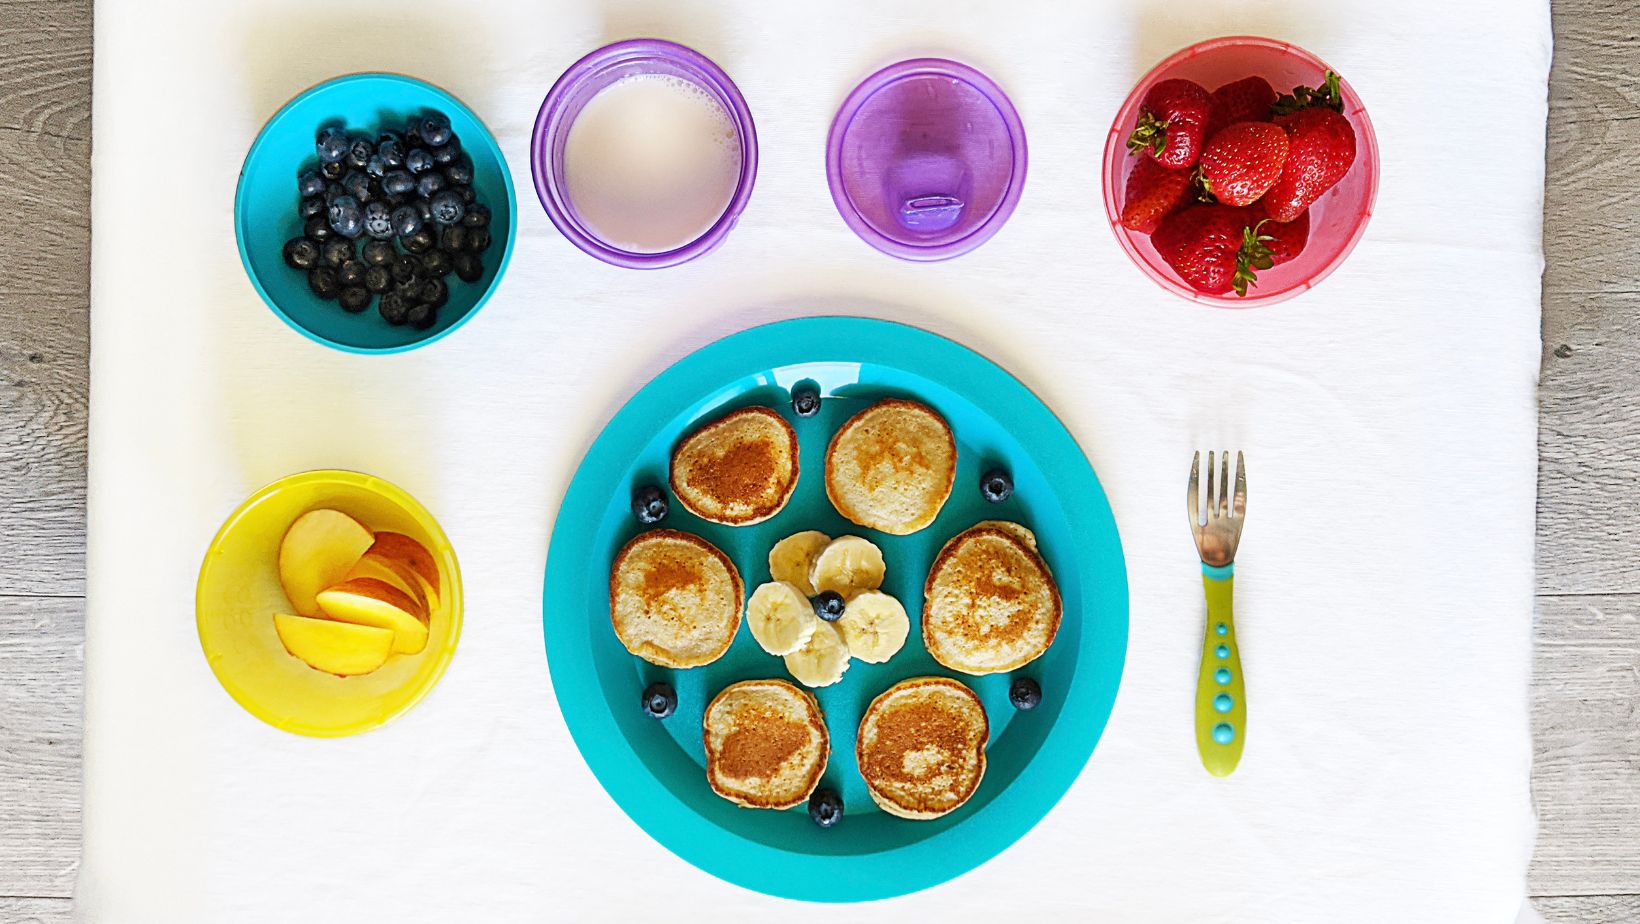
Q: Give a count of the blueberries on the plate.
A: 7